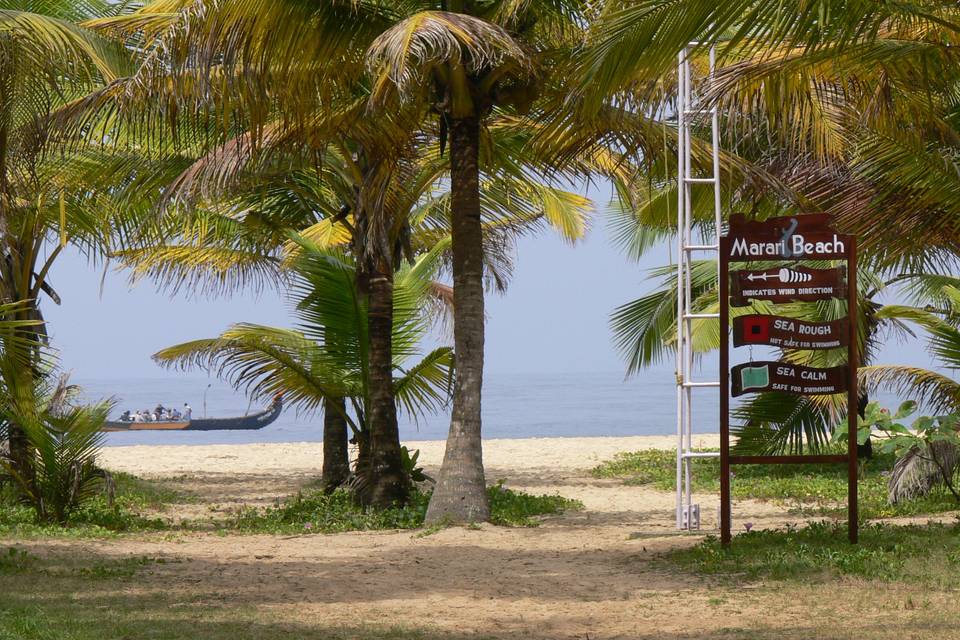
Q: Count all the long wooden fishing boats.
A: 1